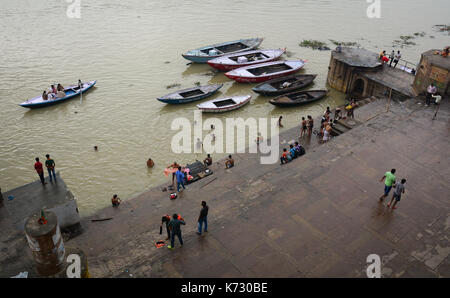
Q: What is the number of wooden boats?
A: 8